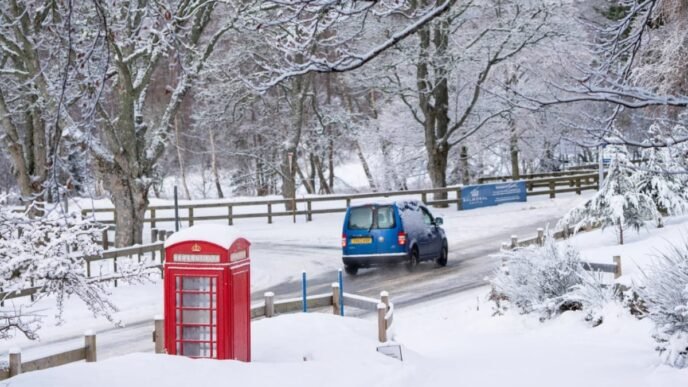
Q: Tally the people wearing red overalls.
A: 0